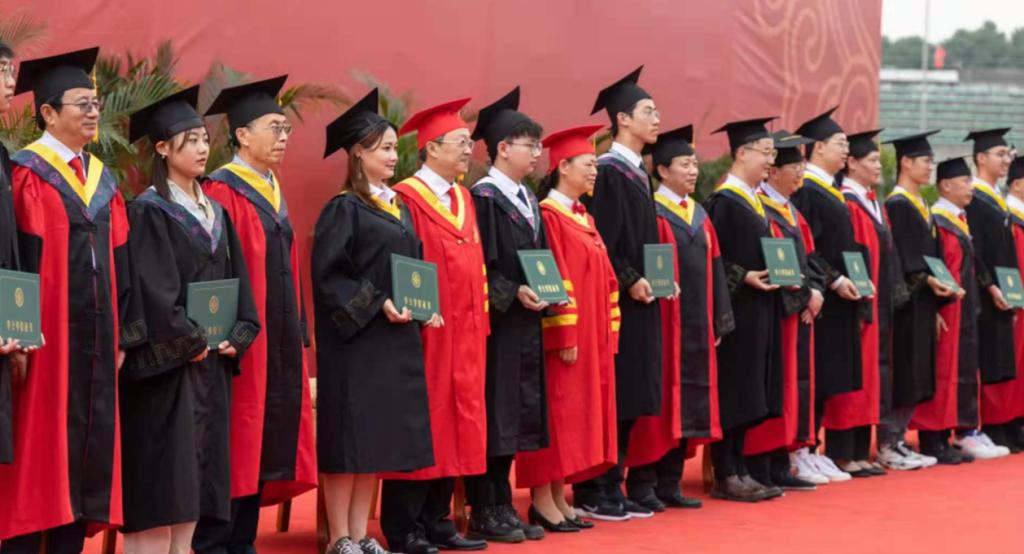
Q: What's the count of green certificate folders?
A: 9